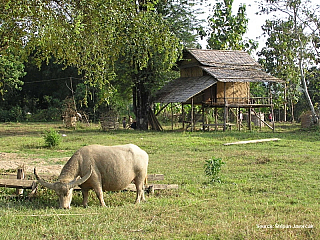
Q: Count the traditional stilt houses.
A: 1